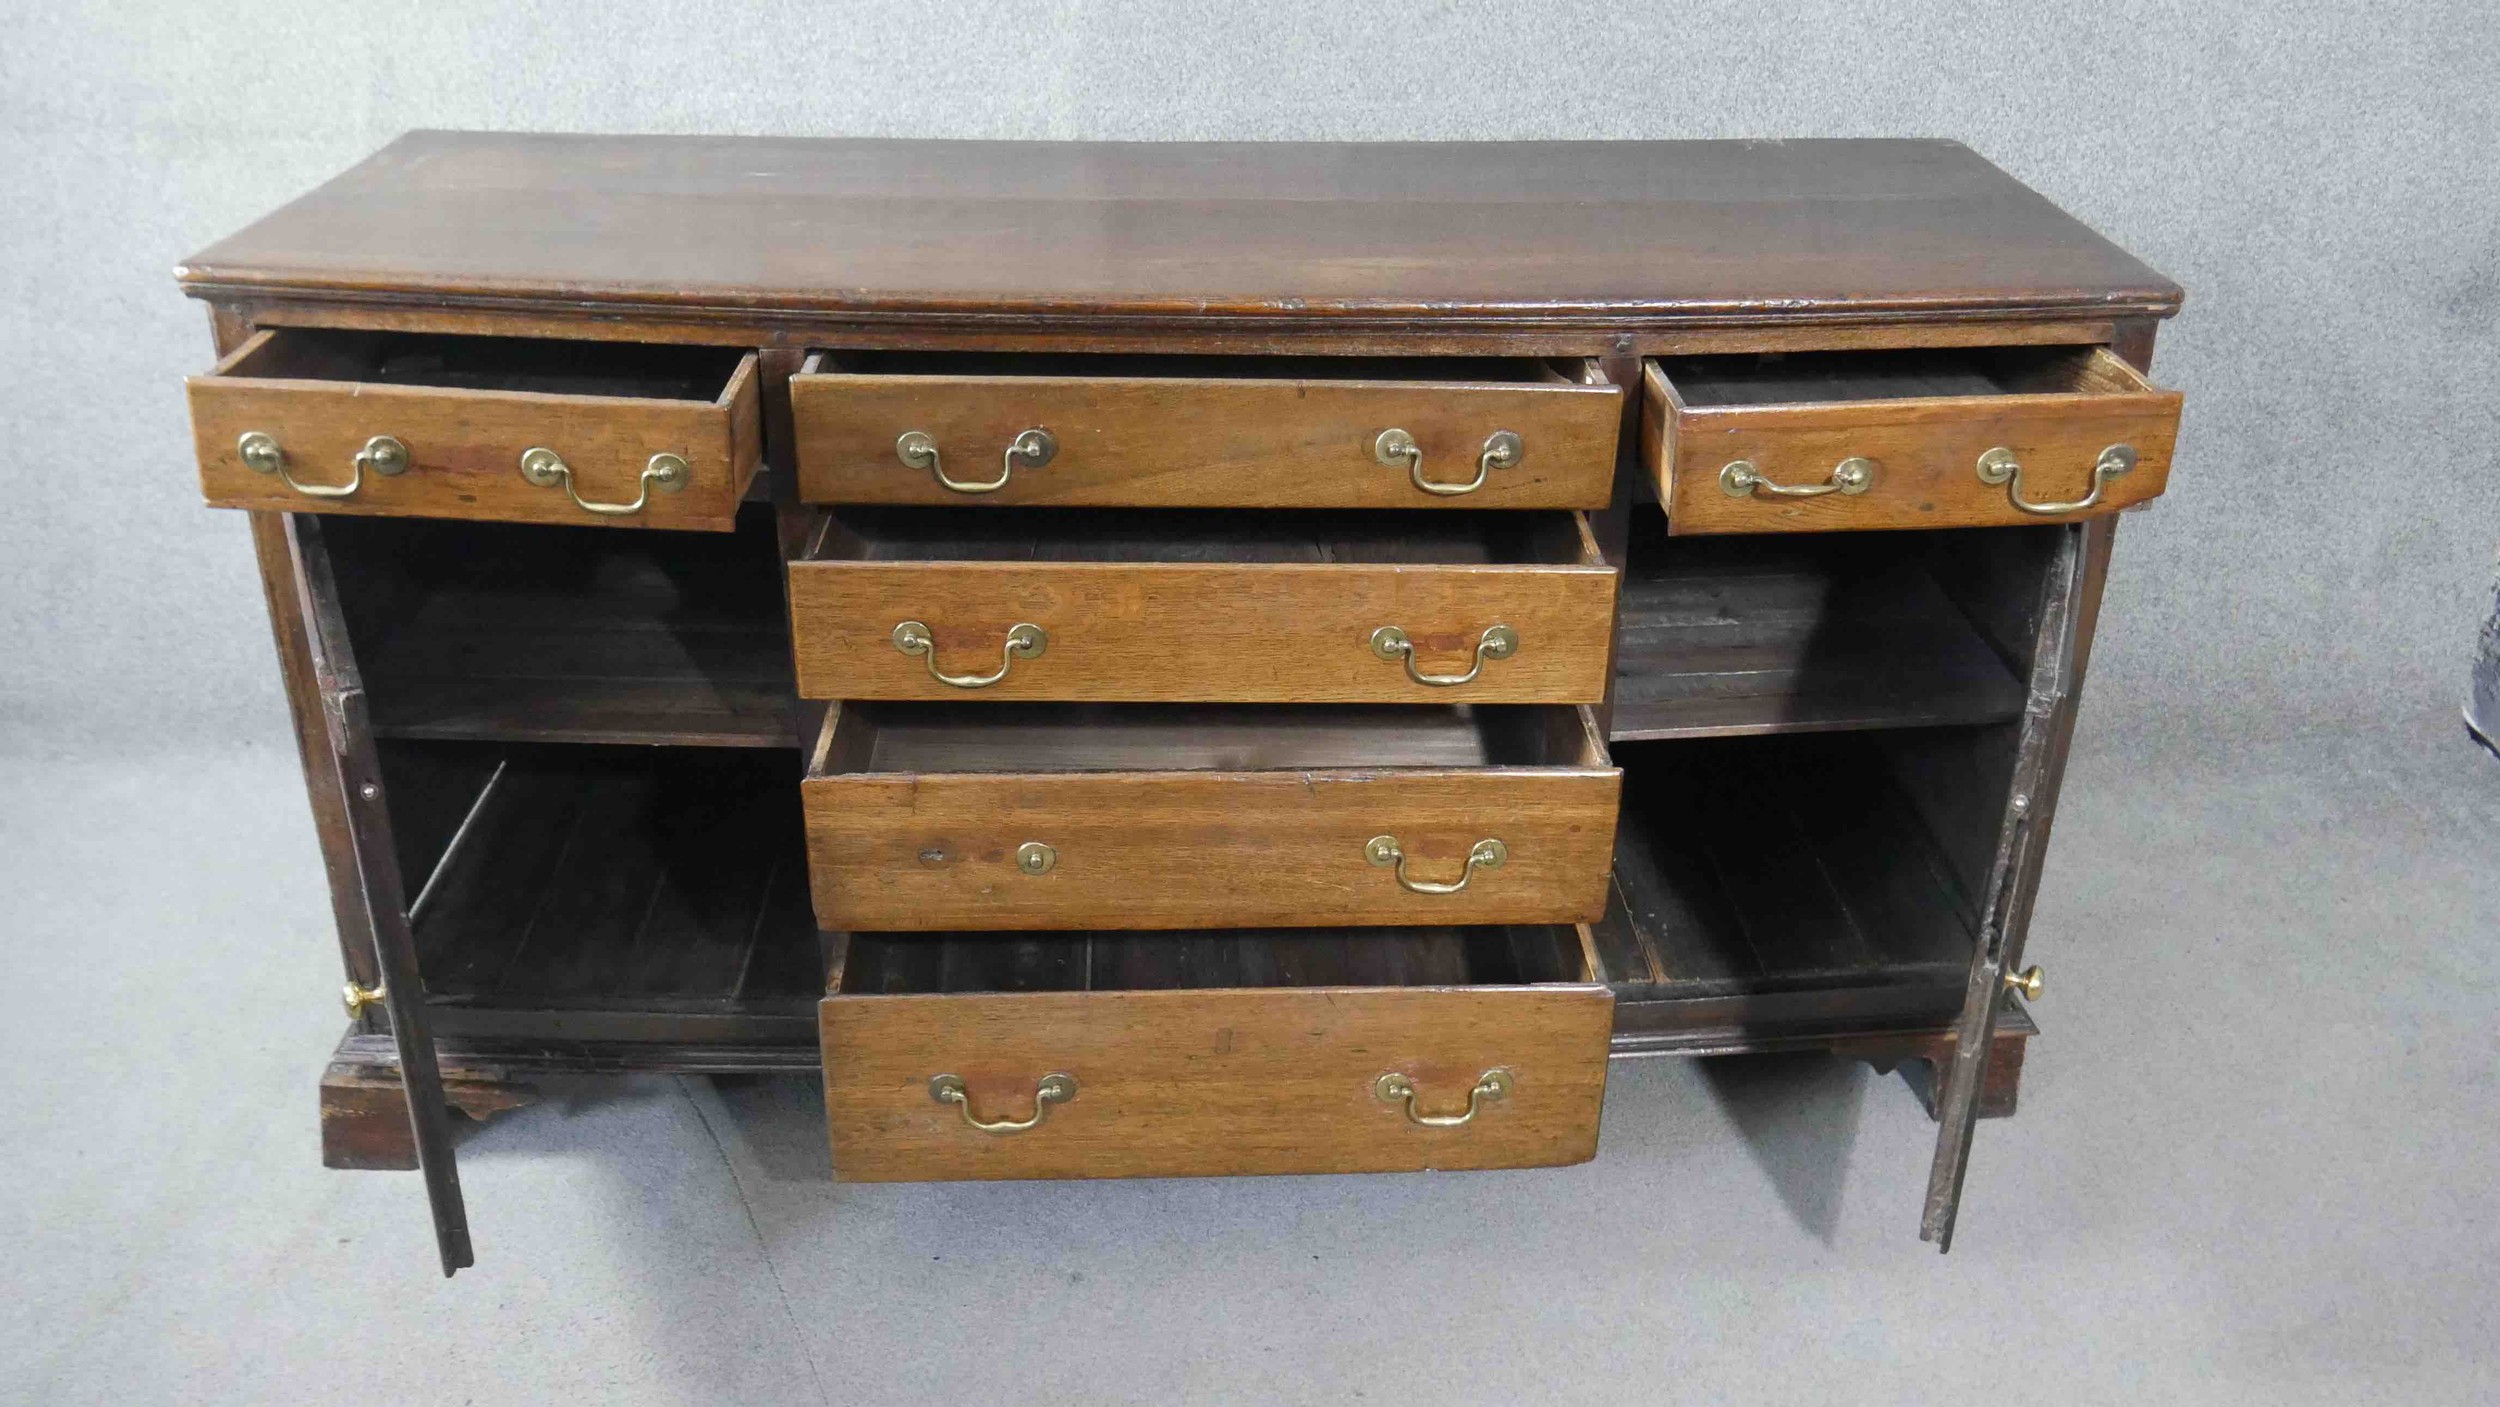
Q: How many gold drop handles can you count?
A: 11